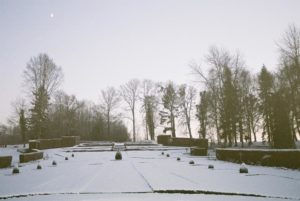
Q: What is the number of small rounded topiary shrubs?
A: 12